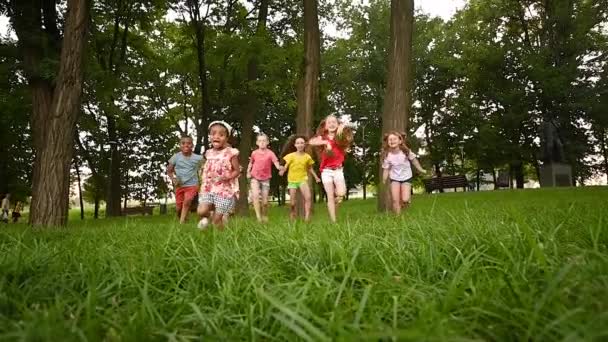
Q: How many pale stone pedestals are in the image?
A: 1